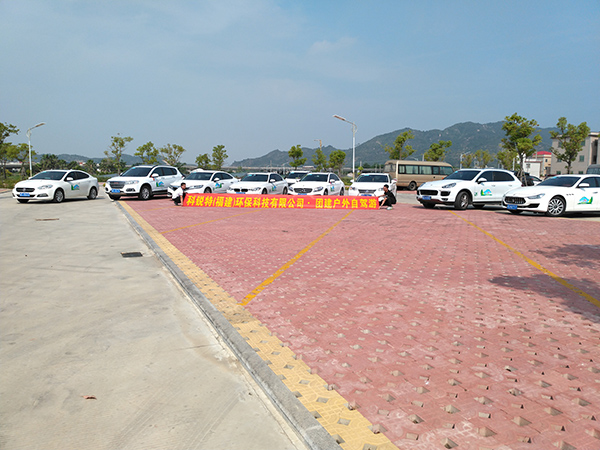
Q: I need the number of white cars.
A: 9